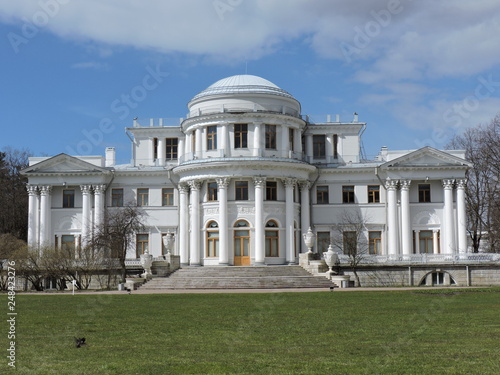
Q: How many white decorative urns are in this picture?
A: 4